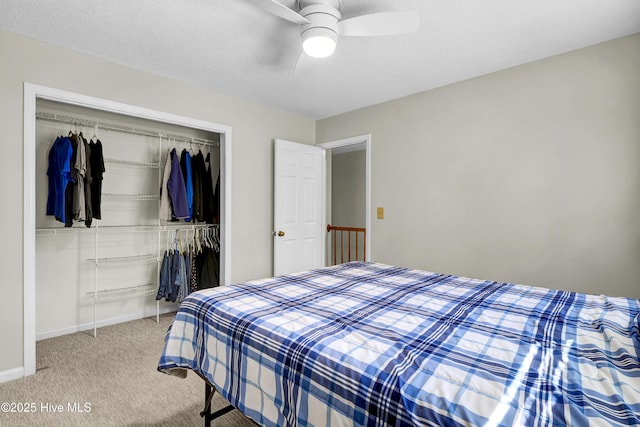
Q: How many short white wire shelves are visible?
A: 4